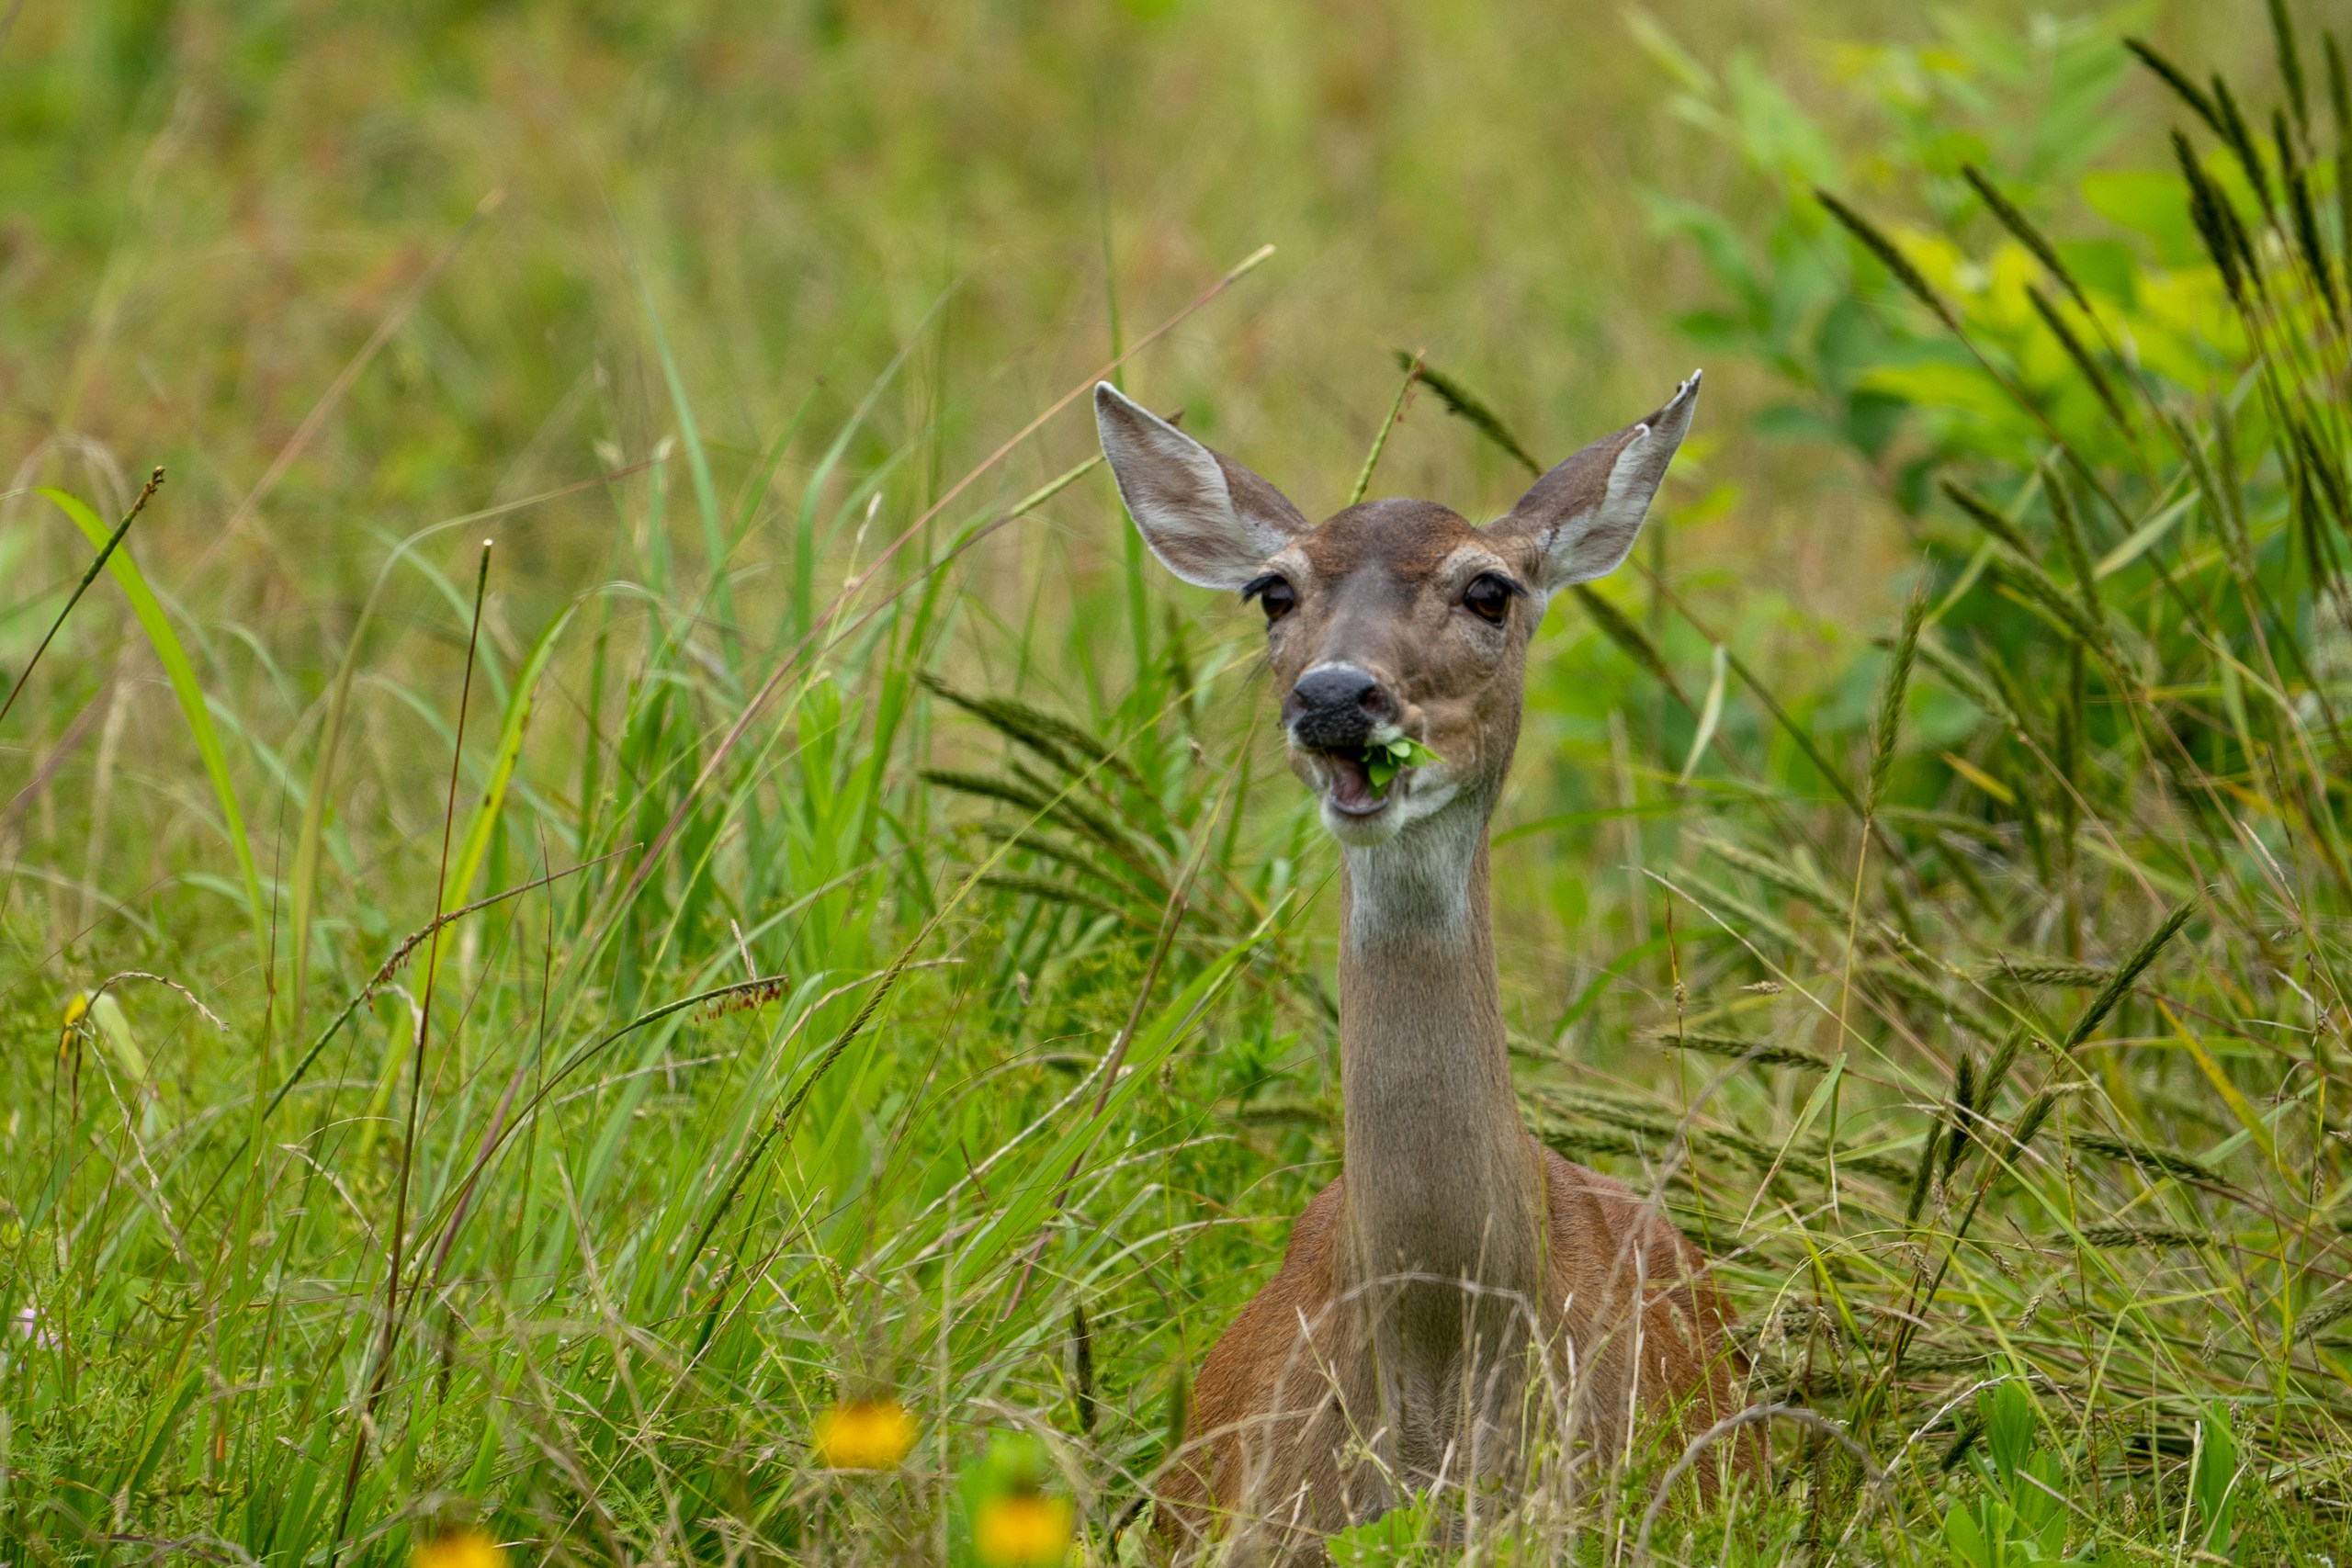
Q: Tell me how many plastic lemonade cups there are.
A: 0